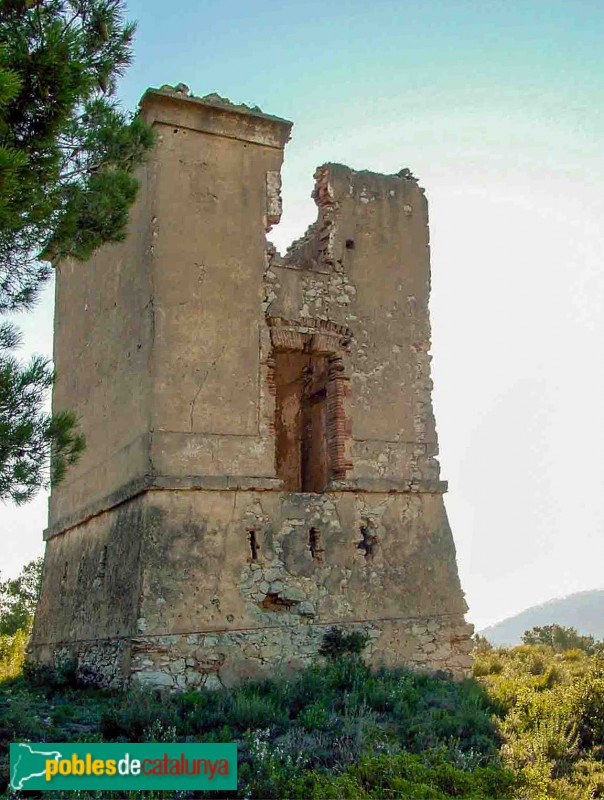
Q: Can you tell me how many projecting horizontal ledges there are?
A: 2